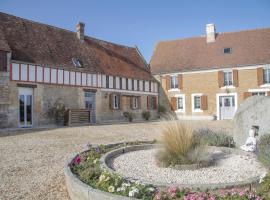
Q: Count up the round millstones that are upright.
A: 1